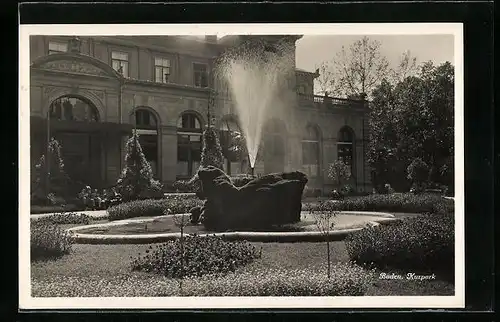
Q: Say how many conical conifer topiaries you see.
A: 3